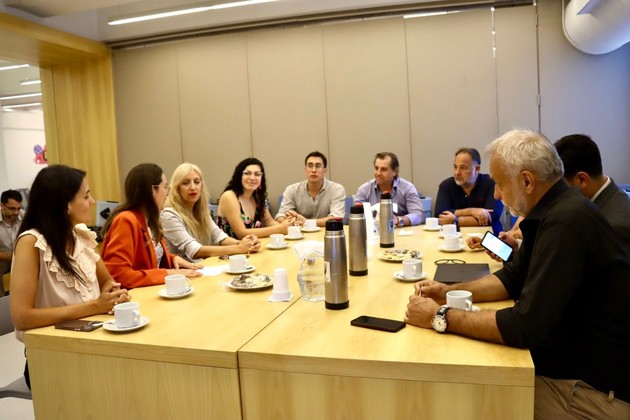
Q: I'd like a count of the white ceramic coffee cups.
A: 11